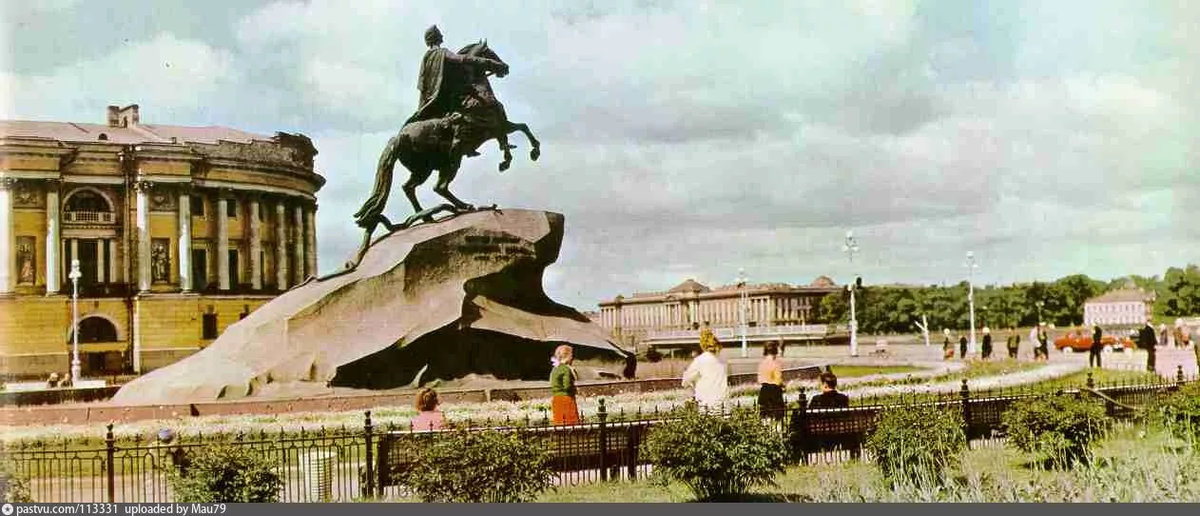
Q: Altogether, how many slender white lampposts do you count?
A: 4